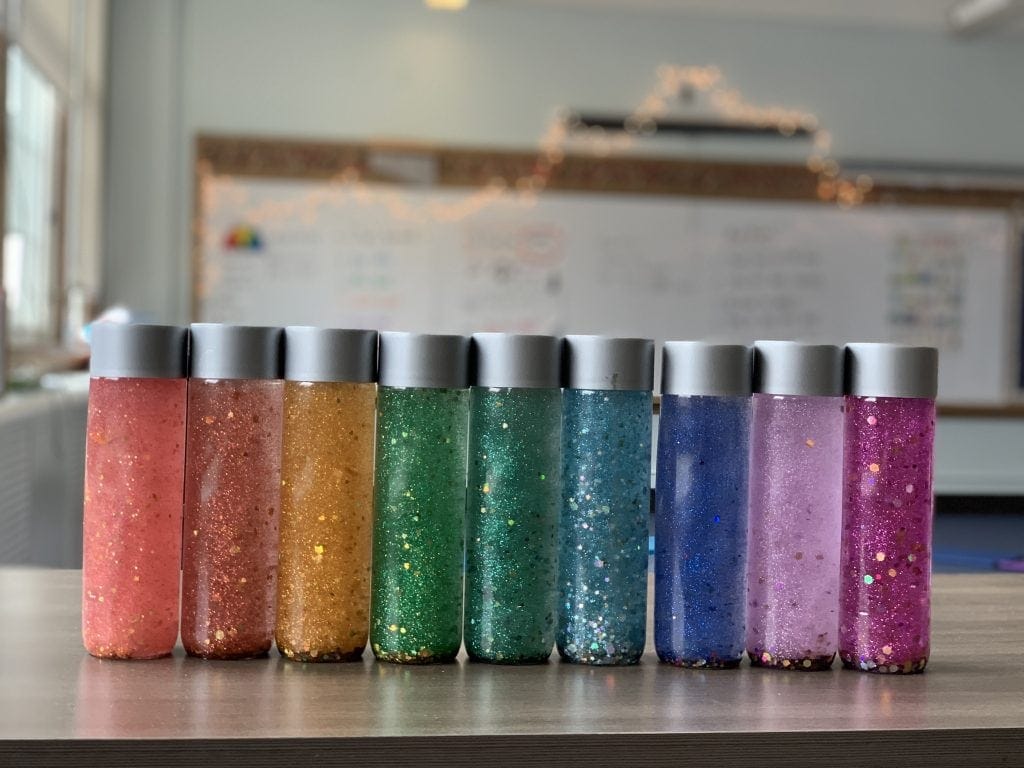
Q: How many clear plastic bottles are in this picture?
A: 9